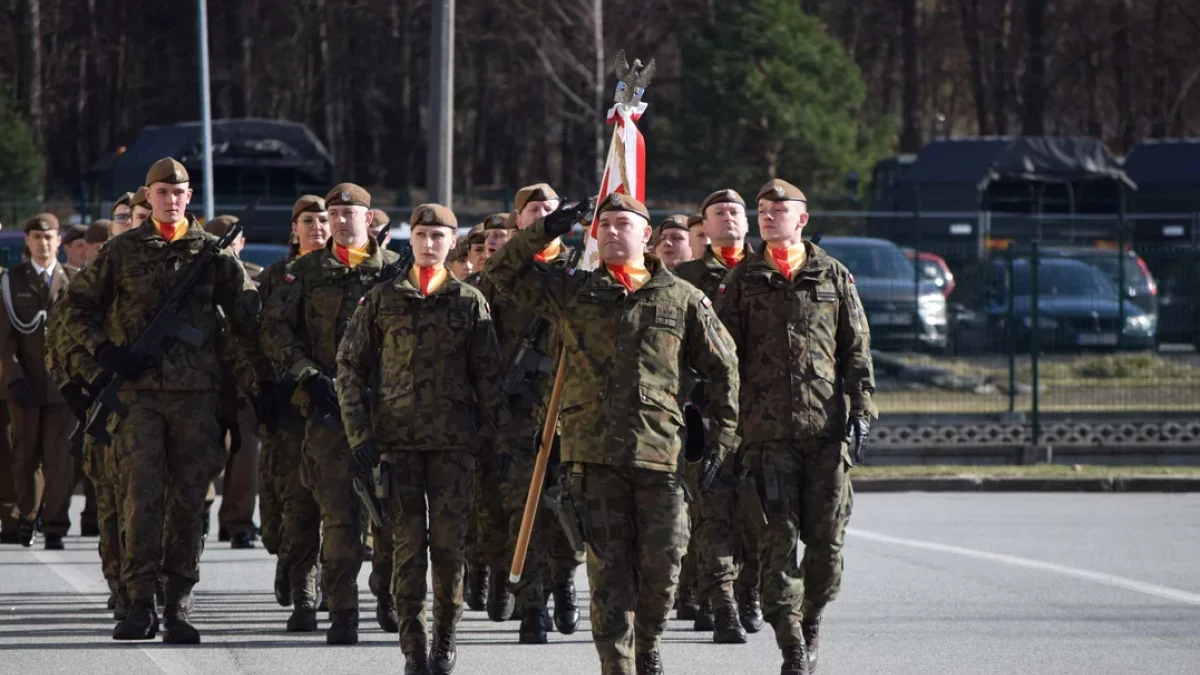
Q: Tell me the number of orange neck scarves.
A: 8